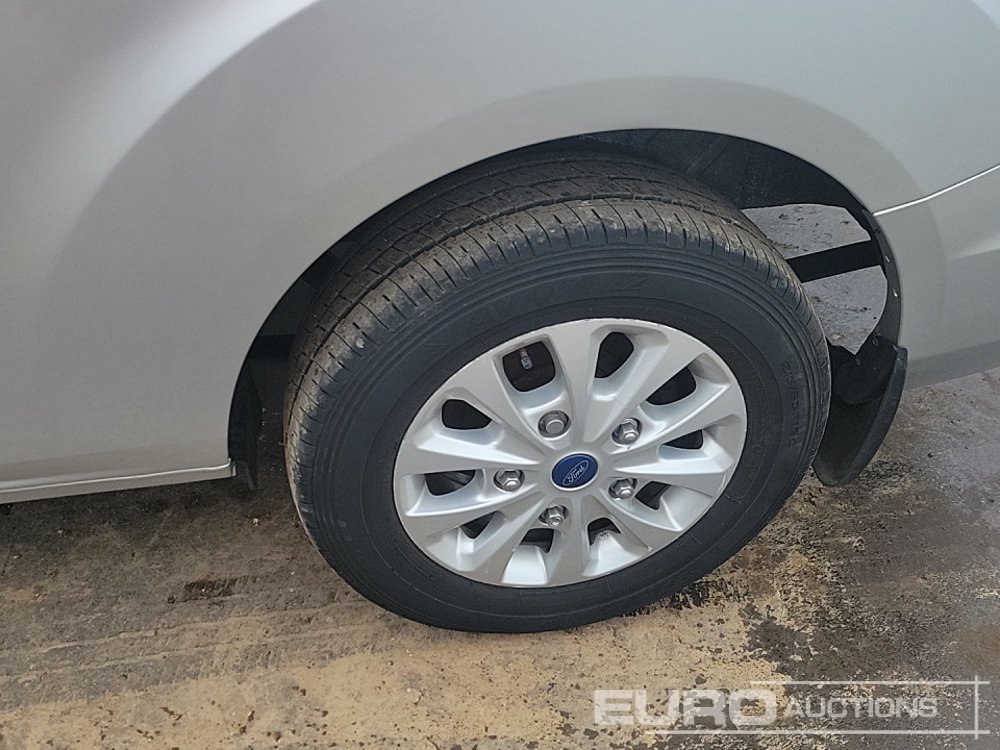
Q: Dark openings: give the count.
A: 10